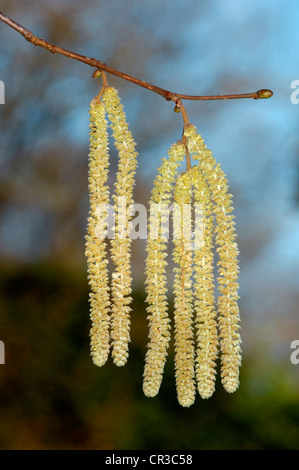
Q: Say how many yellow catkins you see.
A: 6